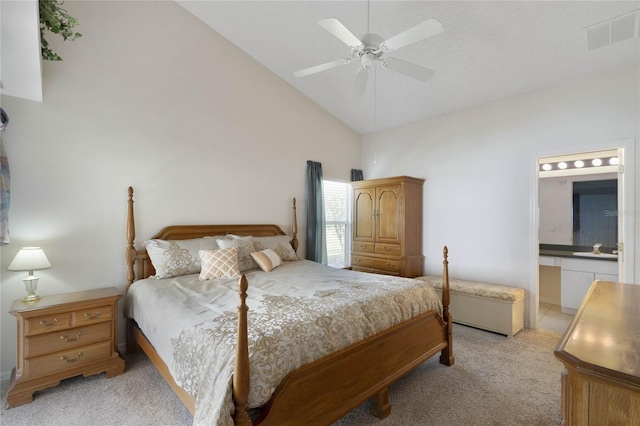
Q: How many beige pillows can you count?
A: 2